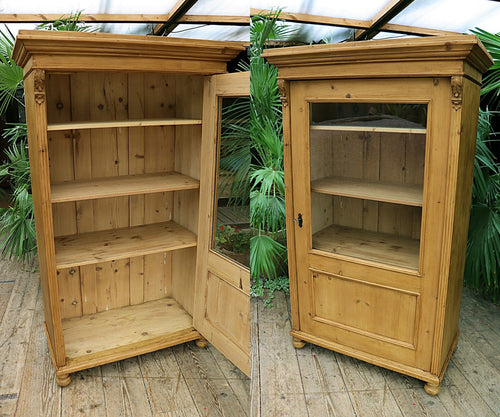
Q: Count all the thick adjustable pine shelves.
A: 3